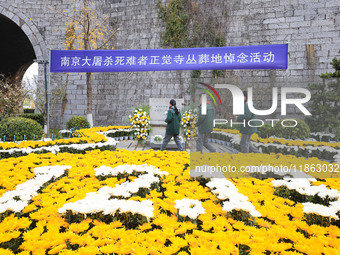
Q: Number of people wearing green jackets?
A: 3